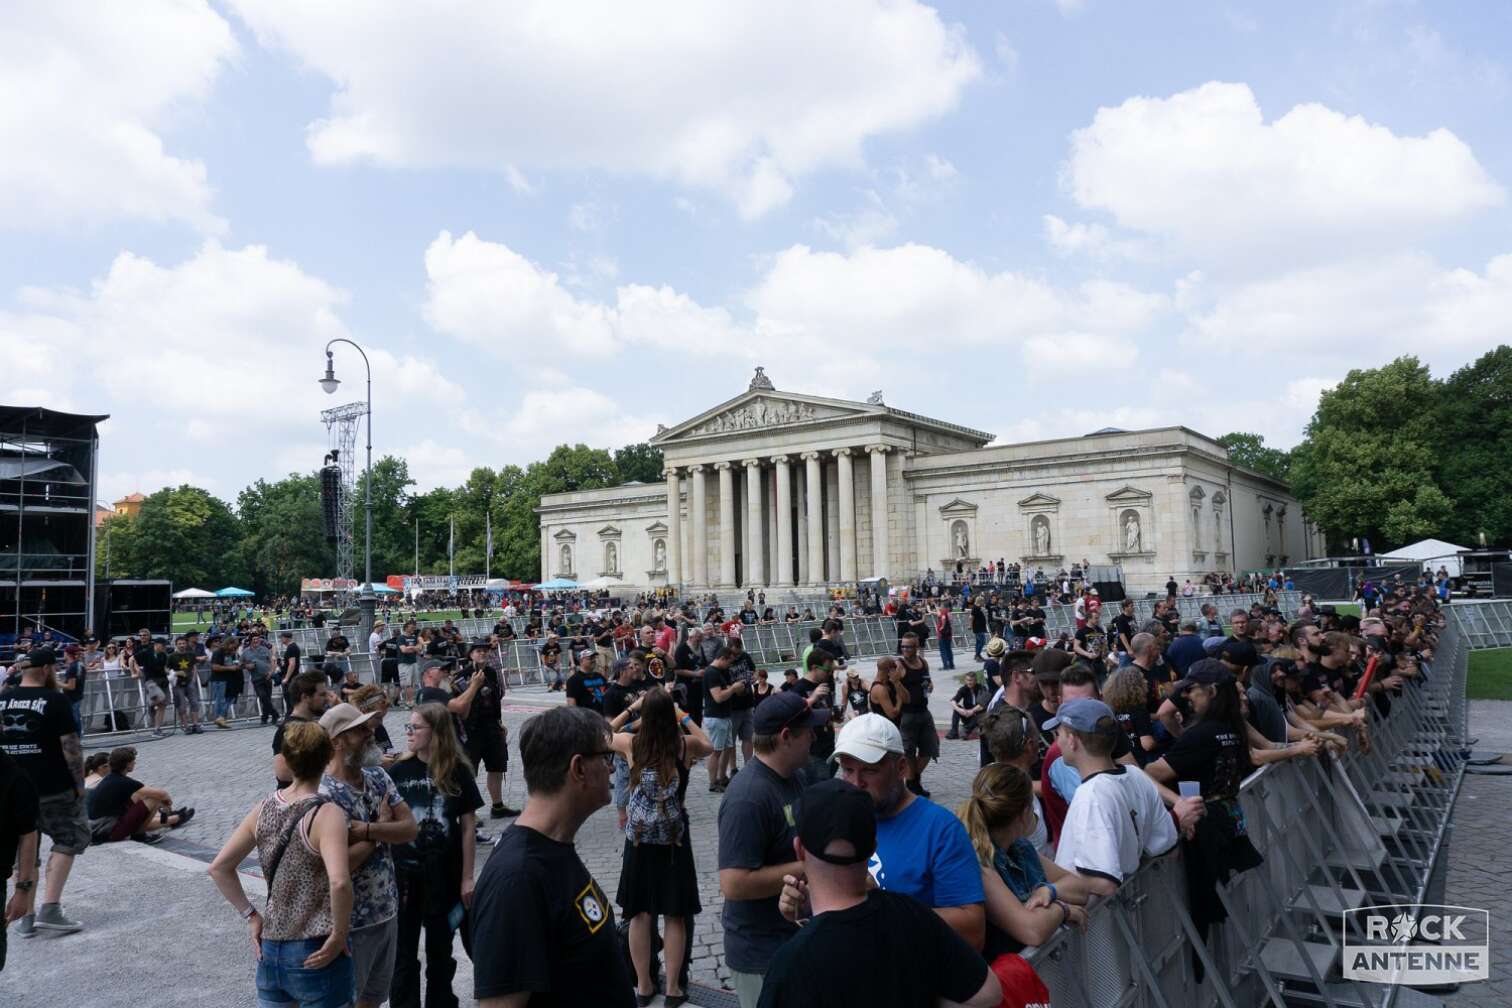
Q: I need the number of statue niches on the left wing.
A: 3